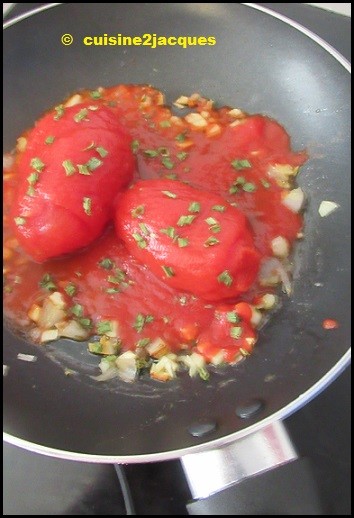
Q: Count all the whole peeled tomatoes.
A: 2